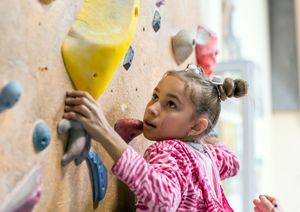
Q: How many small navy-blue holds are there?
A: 2